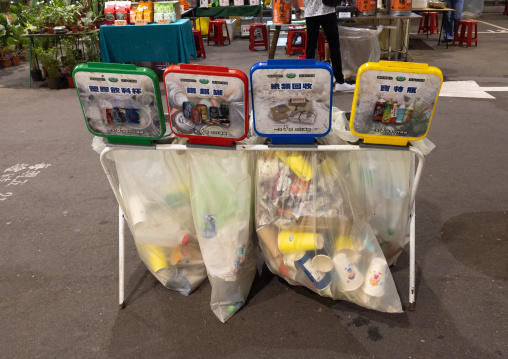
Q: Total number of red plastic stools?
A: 7